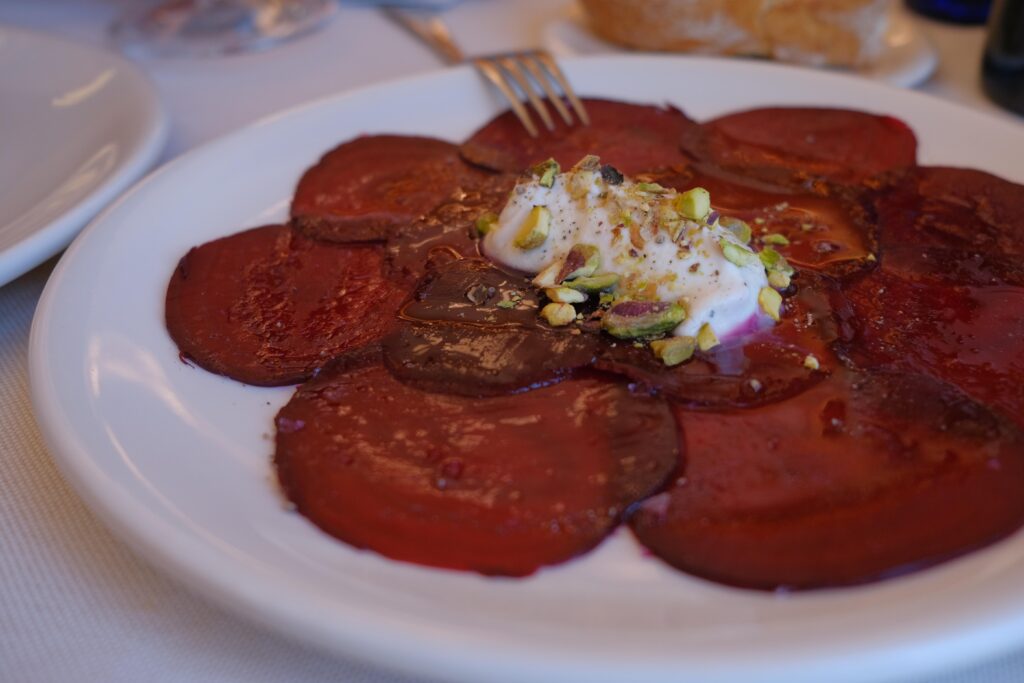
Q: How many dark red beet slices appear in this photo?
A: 12